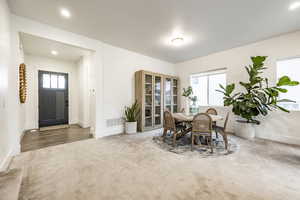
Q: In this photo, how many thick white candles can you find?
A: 0